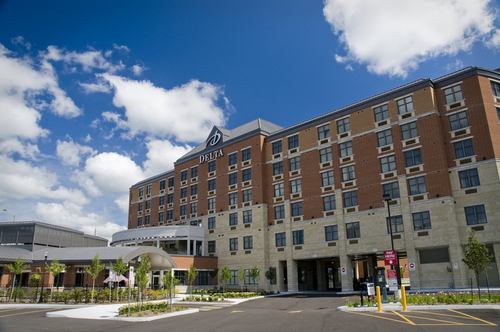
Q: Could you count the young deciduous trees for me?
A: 12